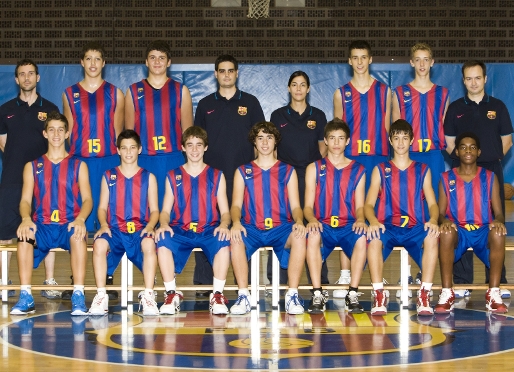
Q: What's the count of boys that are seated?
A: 7